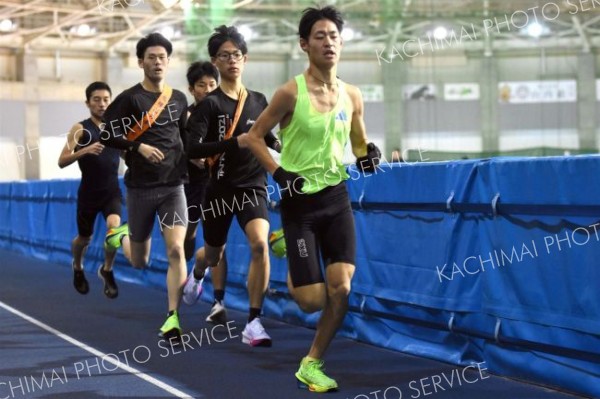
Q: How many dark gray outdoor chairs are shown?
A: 0